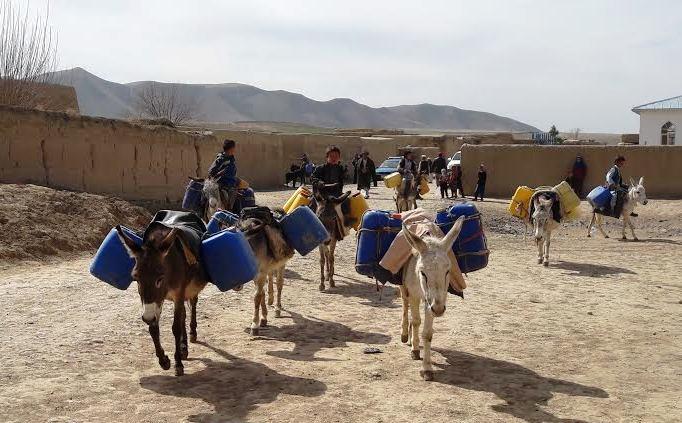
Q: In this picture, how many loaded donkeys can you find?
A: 8